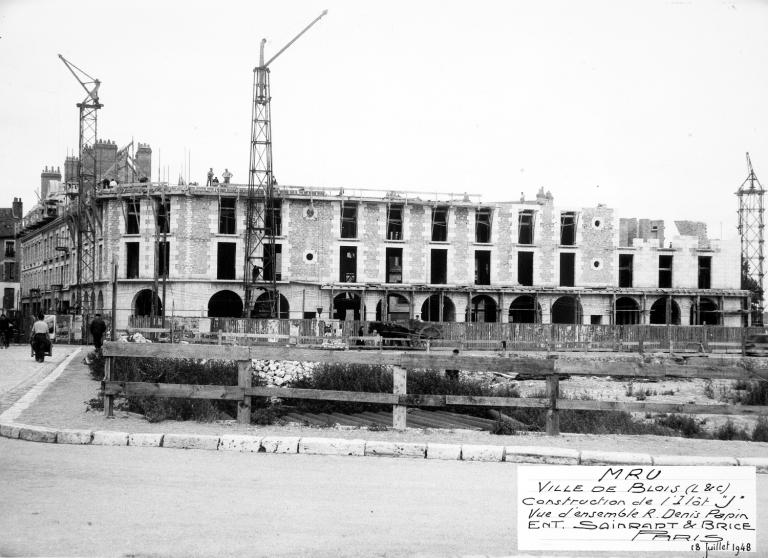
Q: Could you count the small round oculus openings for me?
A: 4